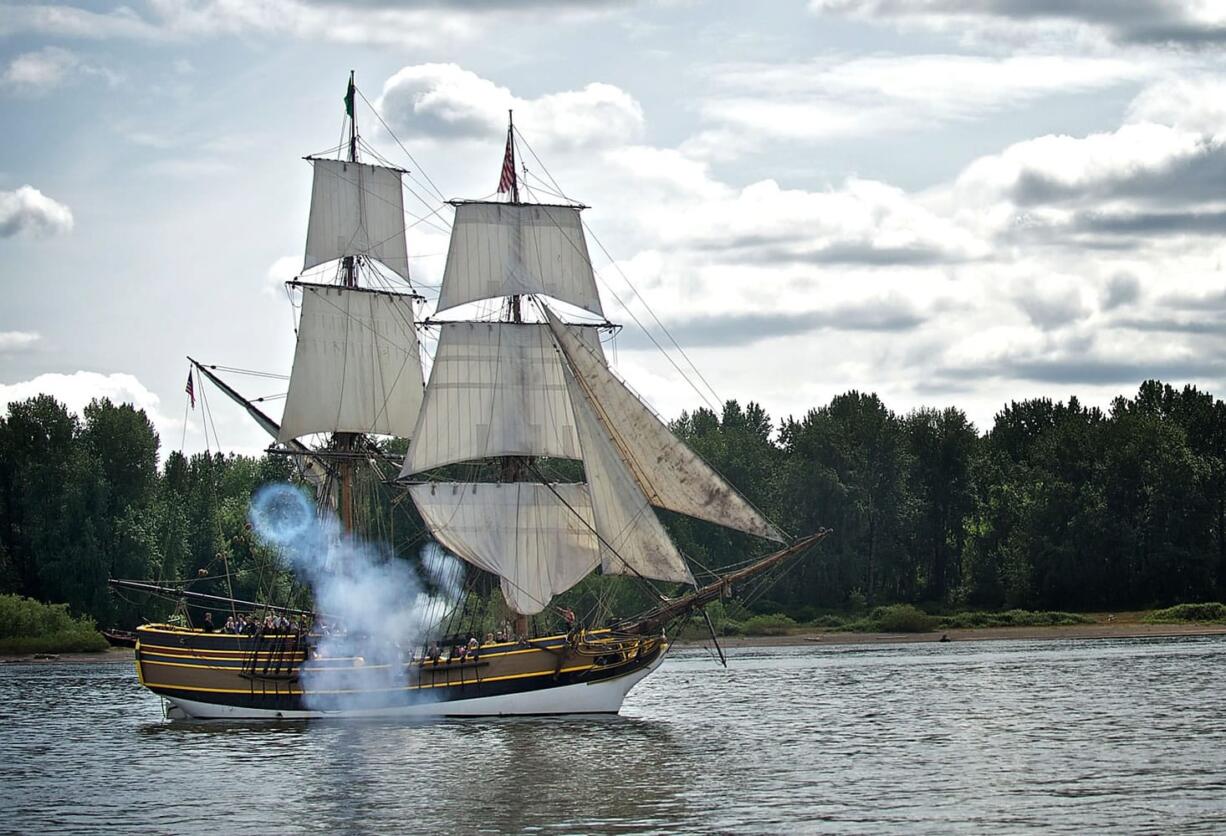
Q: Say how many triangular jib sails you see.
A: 2